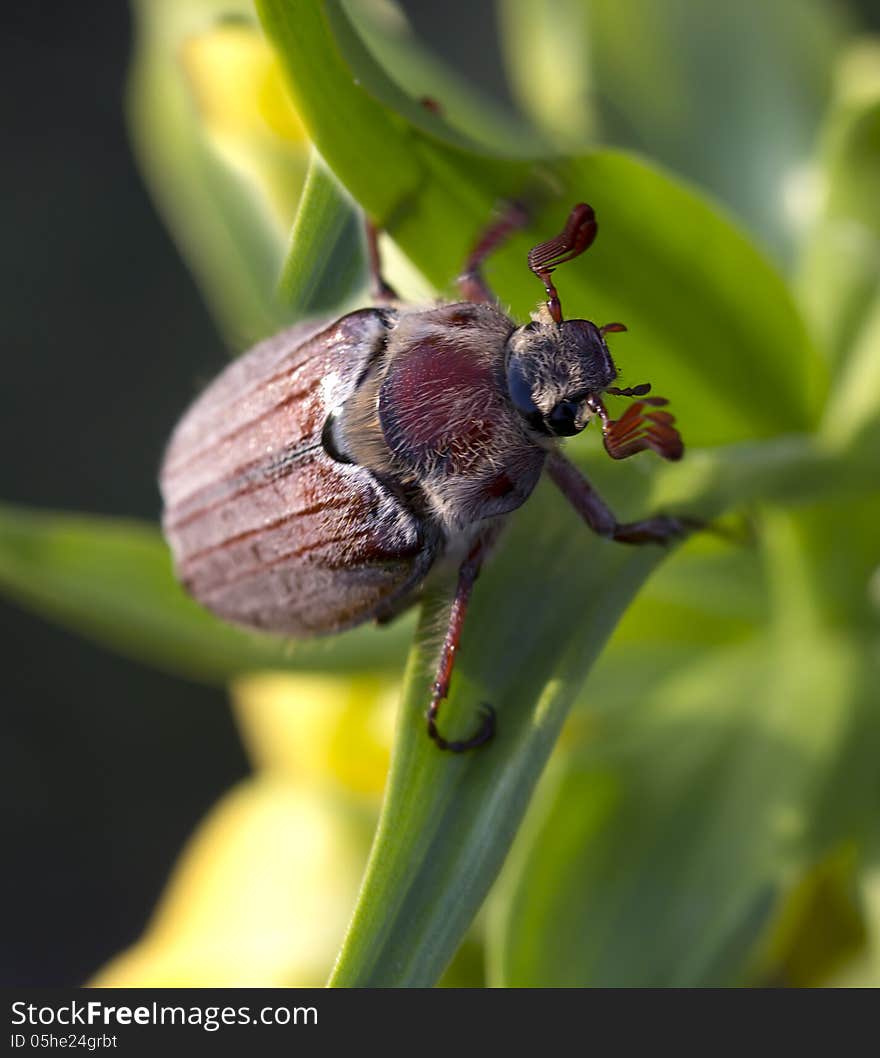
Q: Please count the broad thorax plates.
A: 1